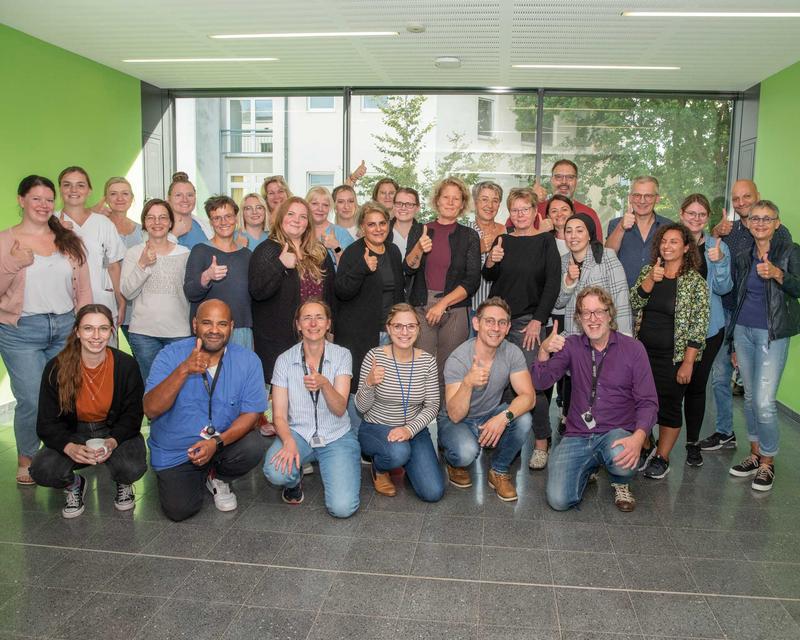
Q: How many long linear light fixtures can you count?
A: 4